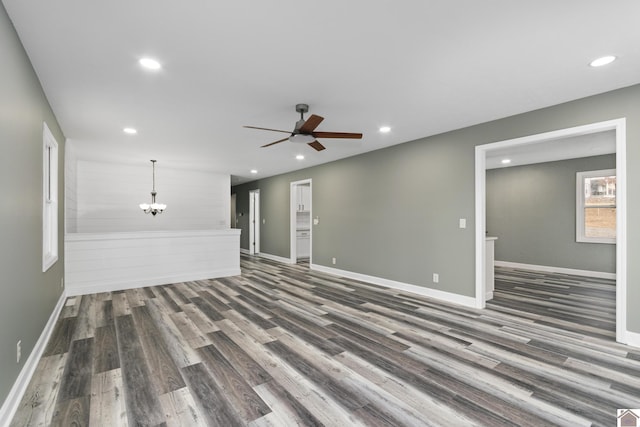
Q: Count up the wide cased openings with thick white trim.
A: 1